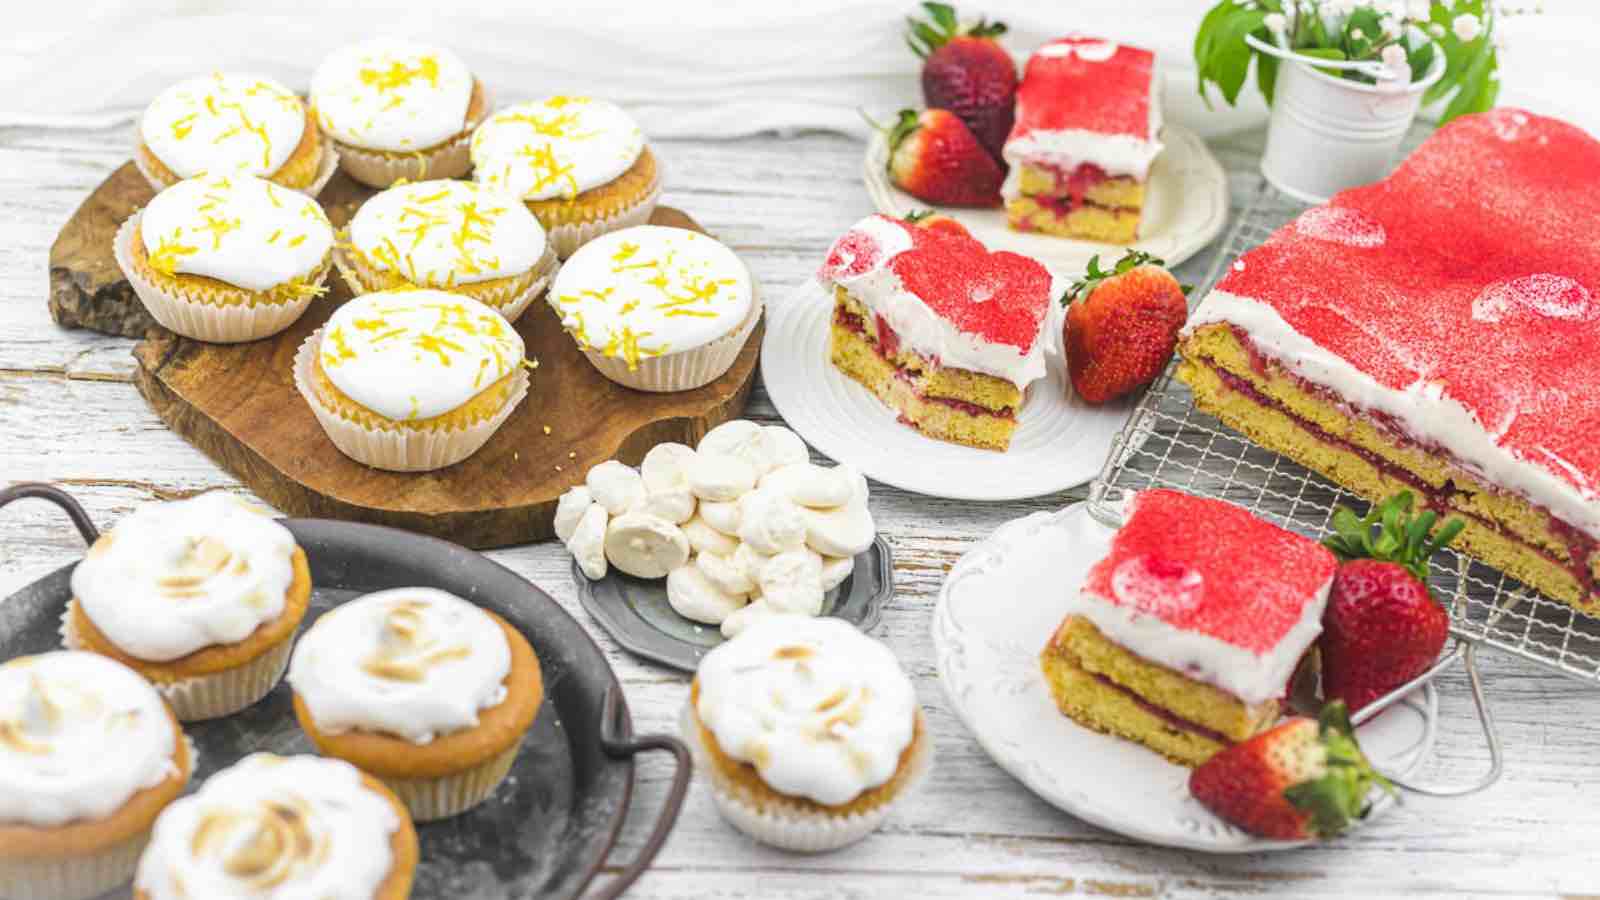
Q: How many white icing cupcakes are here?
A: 12